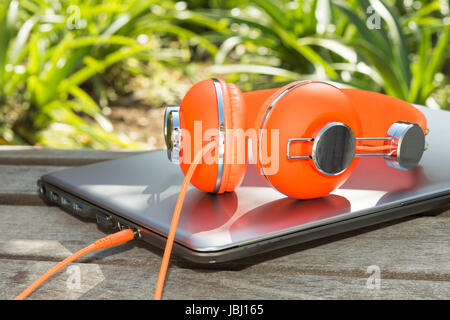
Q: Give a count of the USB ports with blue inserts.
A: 2